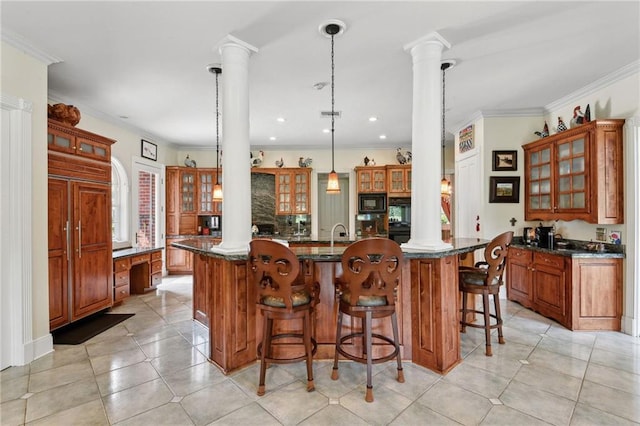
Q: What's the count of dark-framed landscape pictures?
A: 2